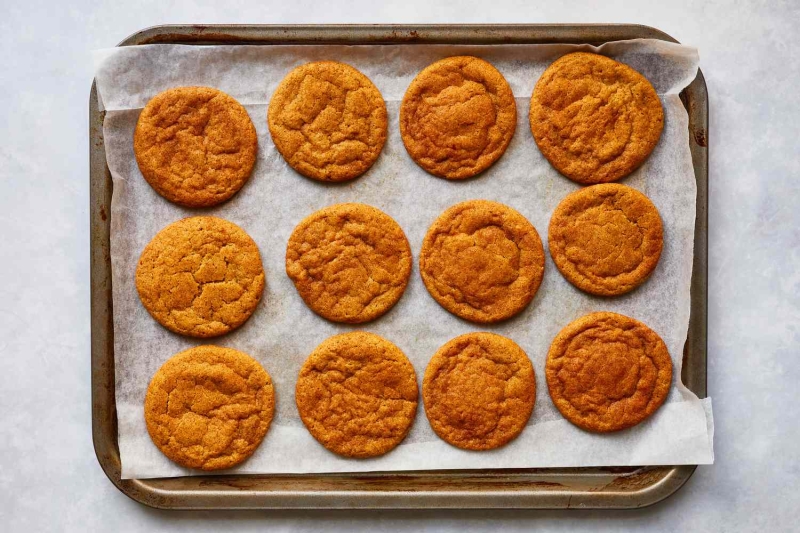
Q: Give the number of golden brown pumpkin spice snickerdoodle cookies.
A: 12